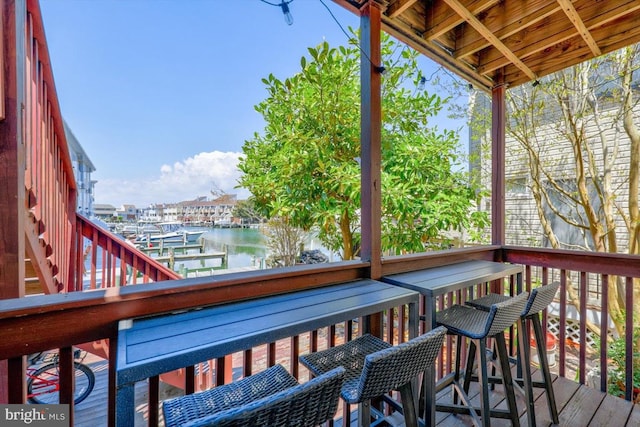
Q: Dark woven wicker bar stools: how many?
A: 4